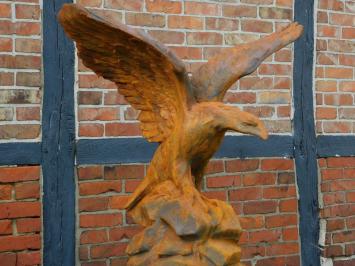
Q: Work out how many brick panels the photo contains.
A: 6